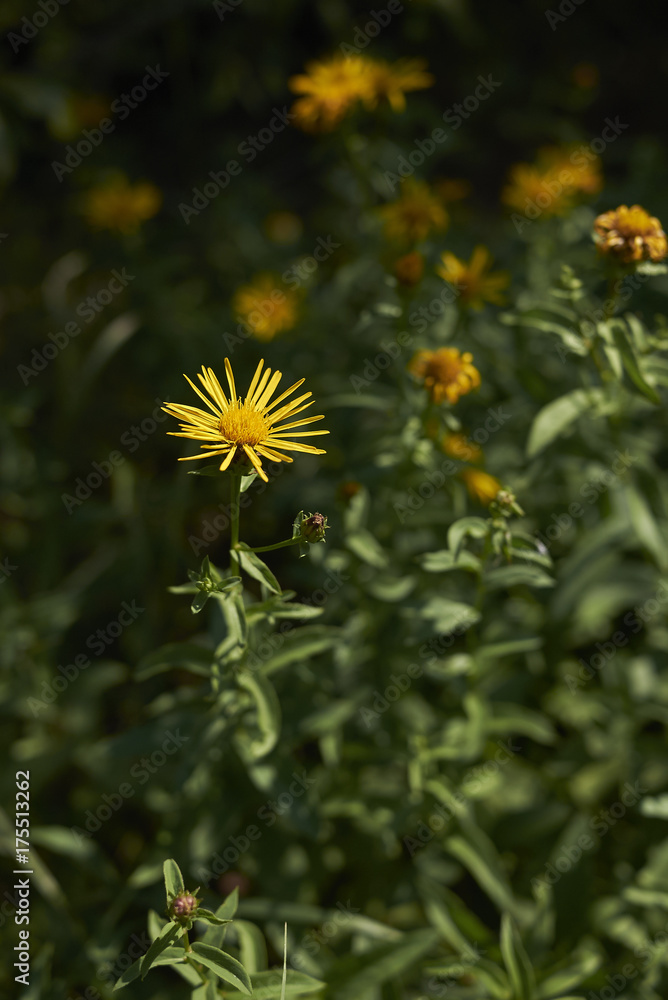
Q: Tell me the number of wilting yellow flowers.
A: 2